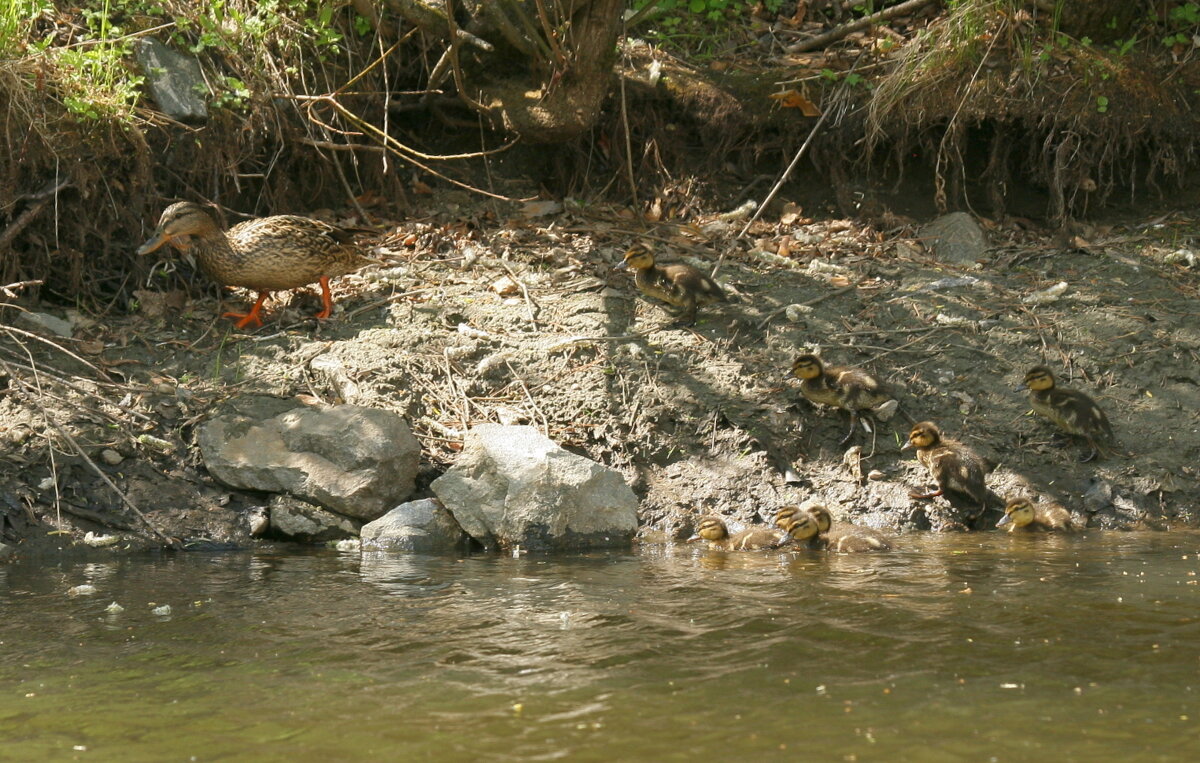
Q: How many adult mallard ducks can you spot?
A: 1